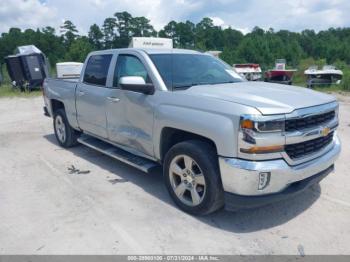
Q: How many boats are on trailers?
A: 3